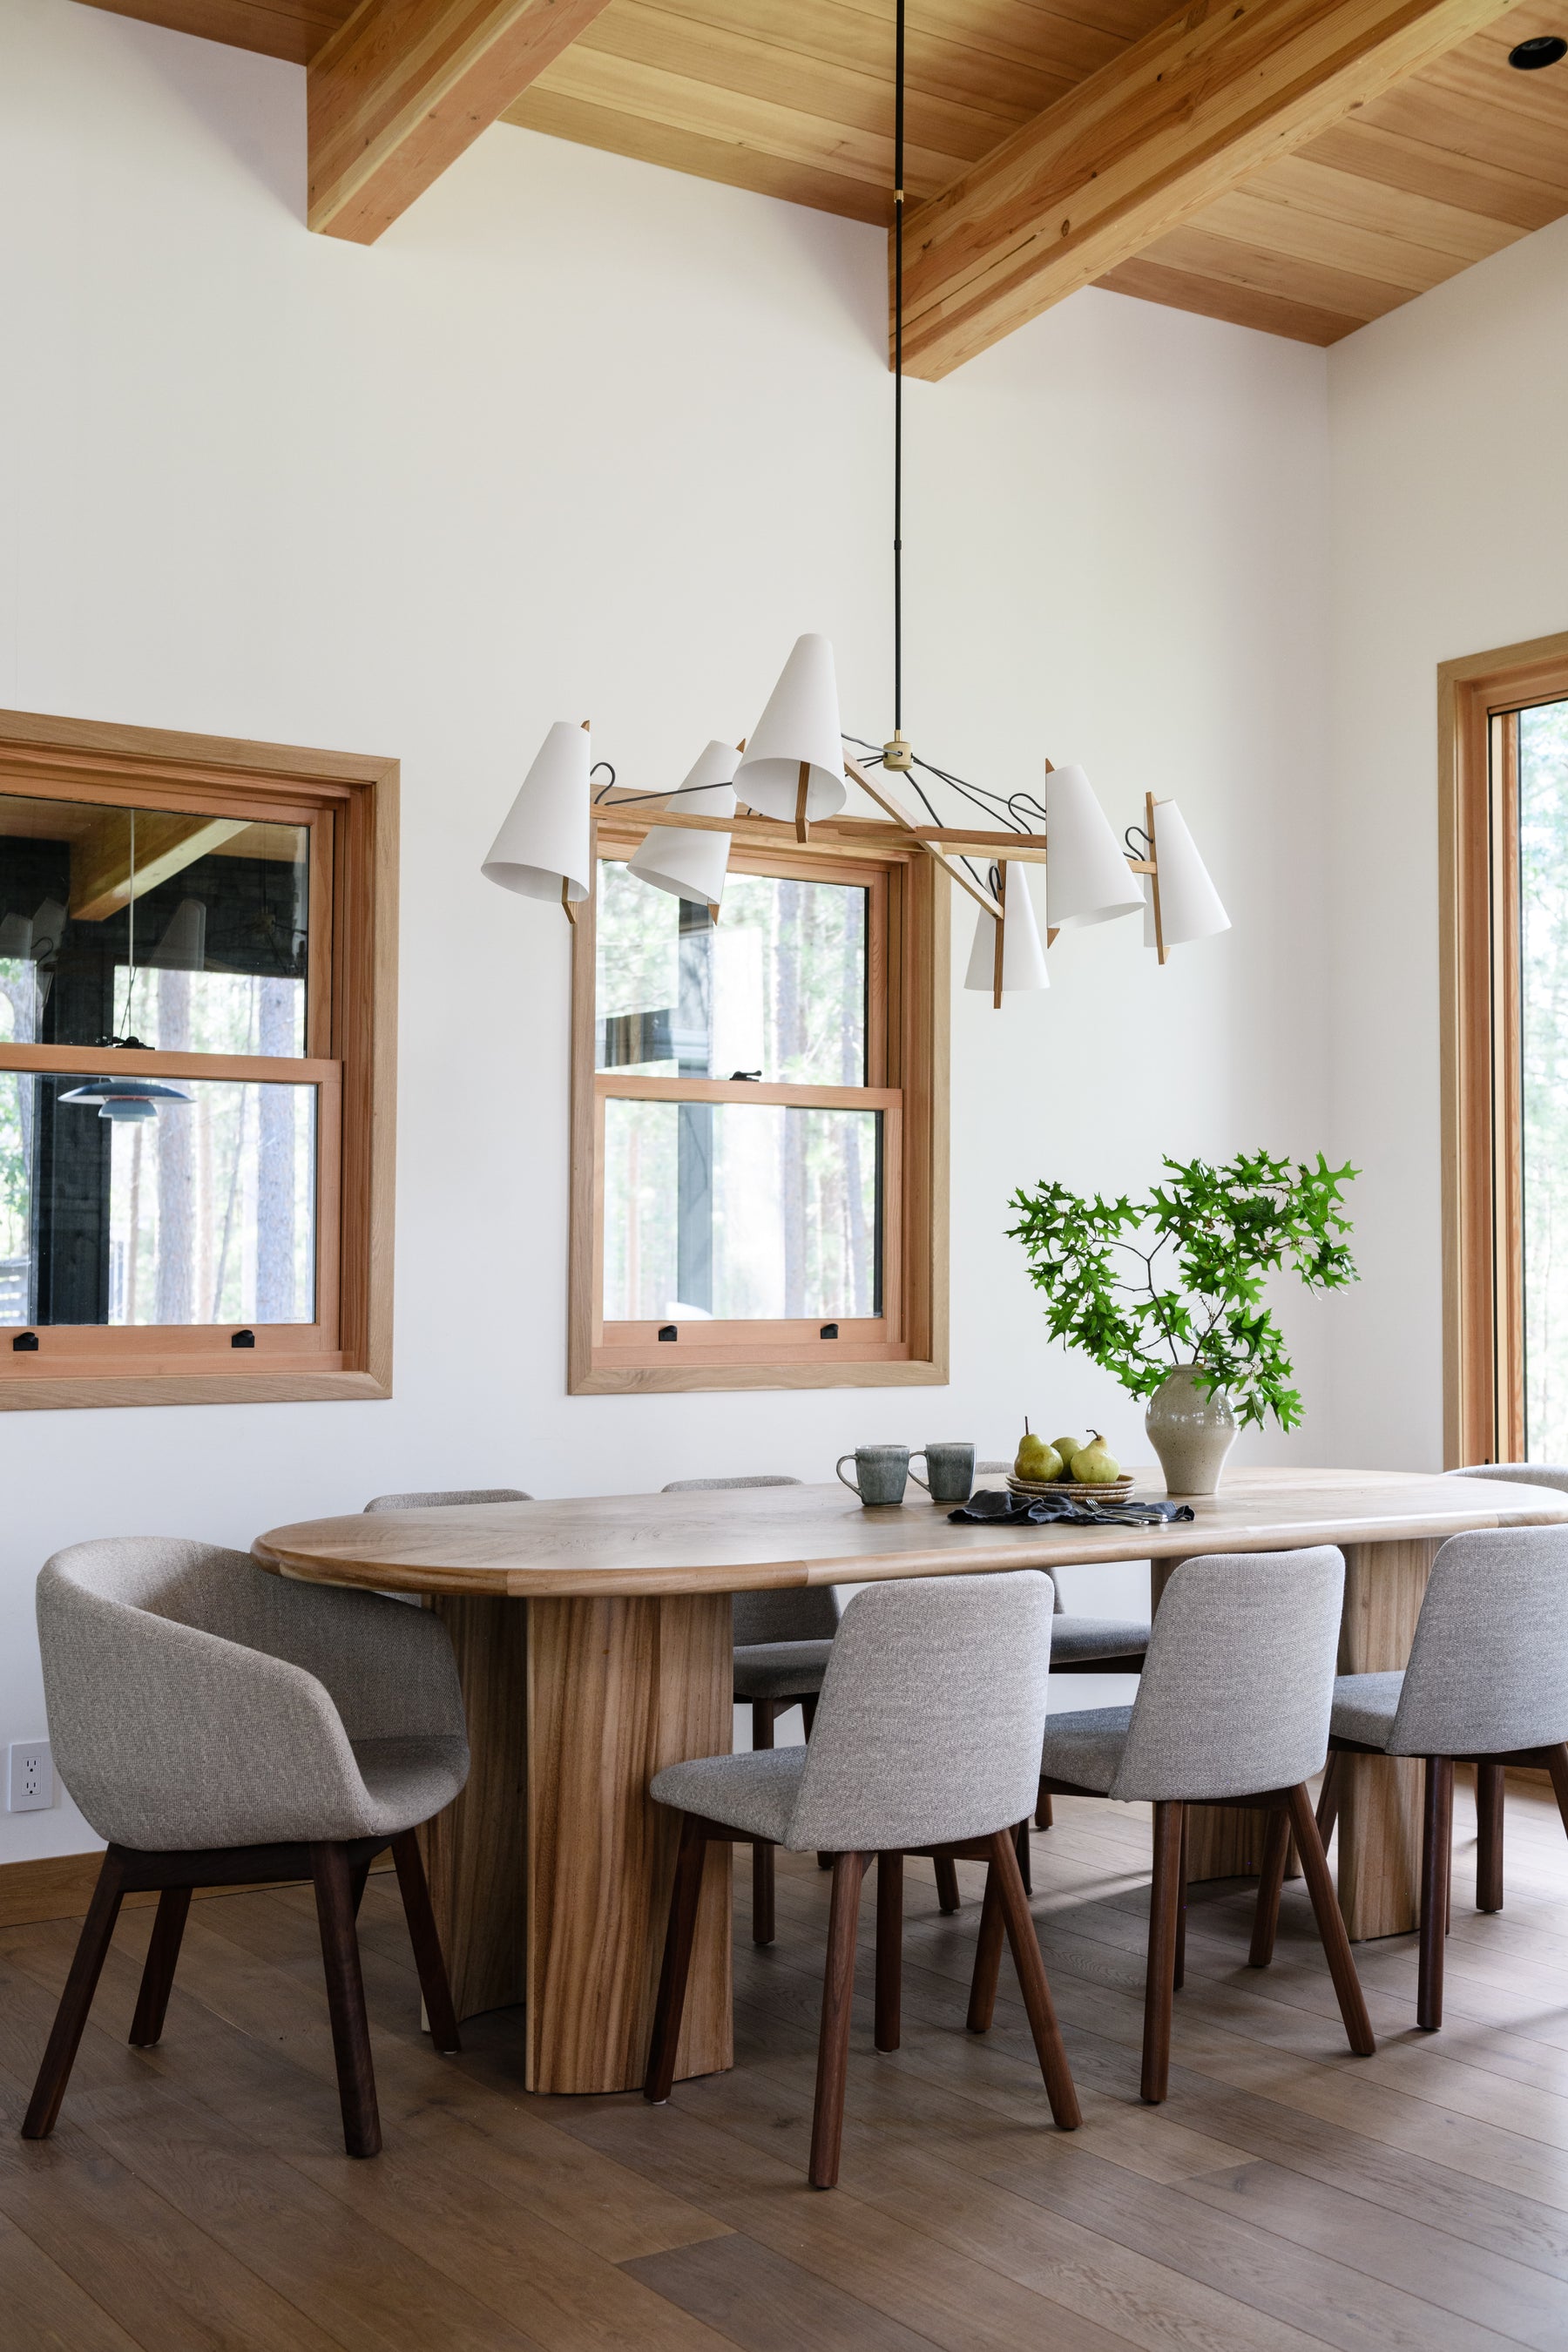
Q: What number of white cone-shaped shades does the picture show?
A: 6